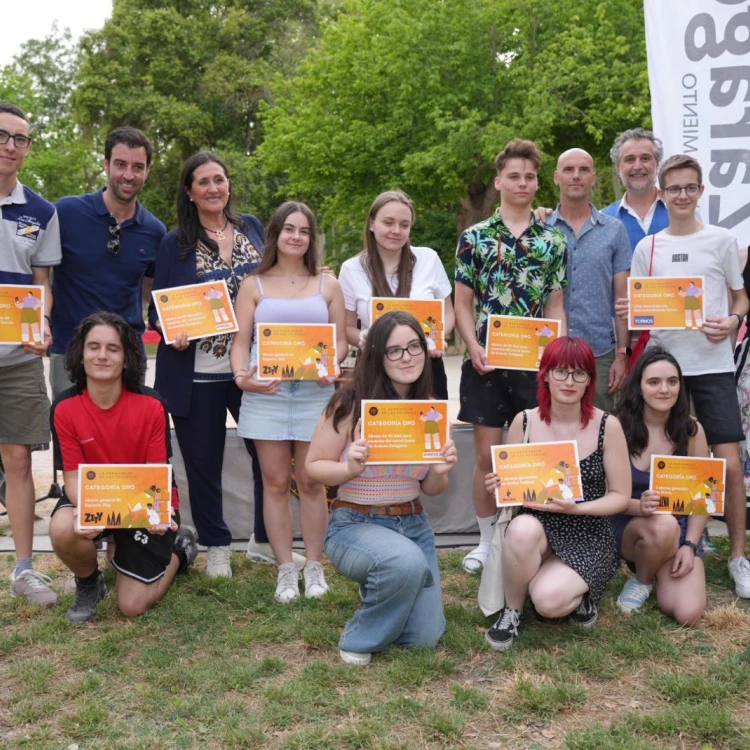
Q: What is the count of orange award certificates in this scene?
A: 10